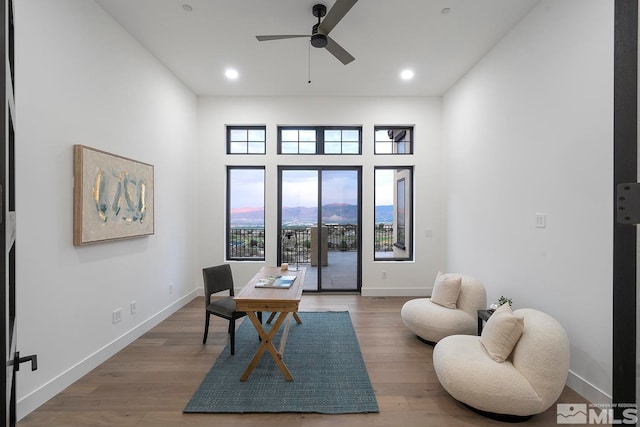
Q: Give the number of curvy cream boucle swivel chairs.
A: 2